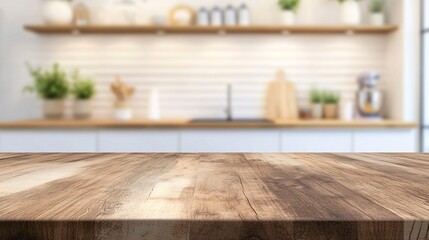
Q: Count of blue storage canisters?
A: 4